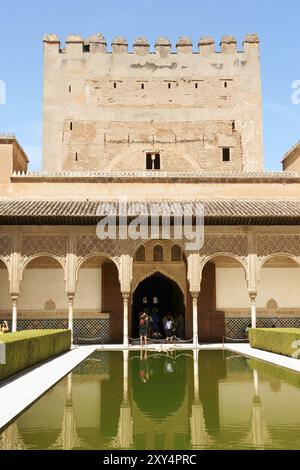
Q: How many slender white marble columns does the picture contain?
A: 5